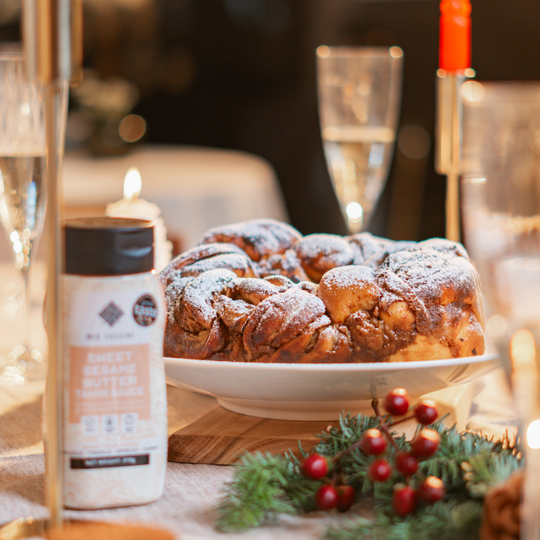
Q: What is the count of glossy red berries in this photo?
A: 11